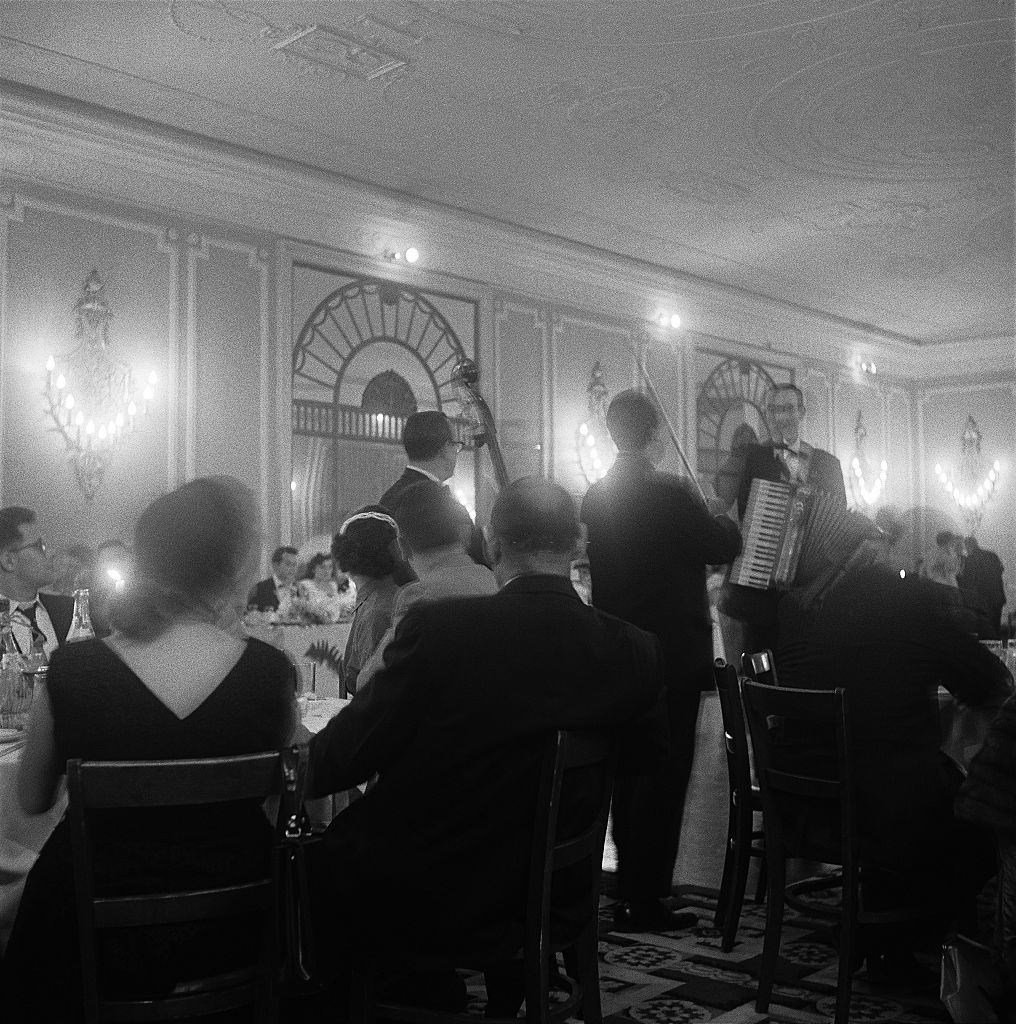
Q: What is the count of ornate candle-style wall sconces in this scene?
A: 4